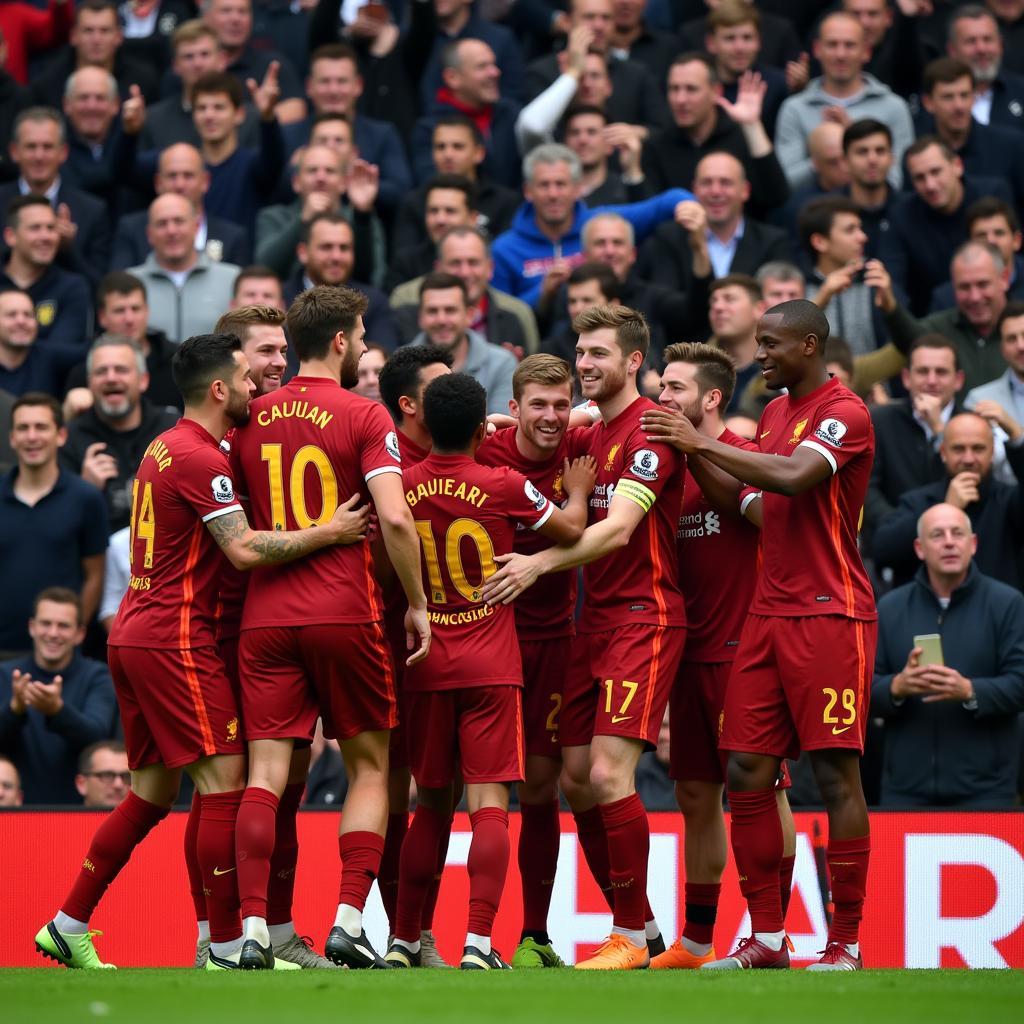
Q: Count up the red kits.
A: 9